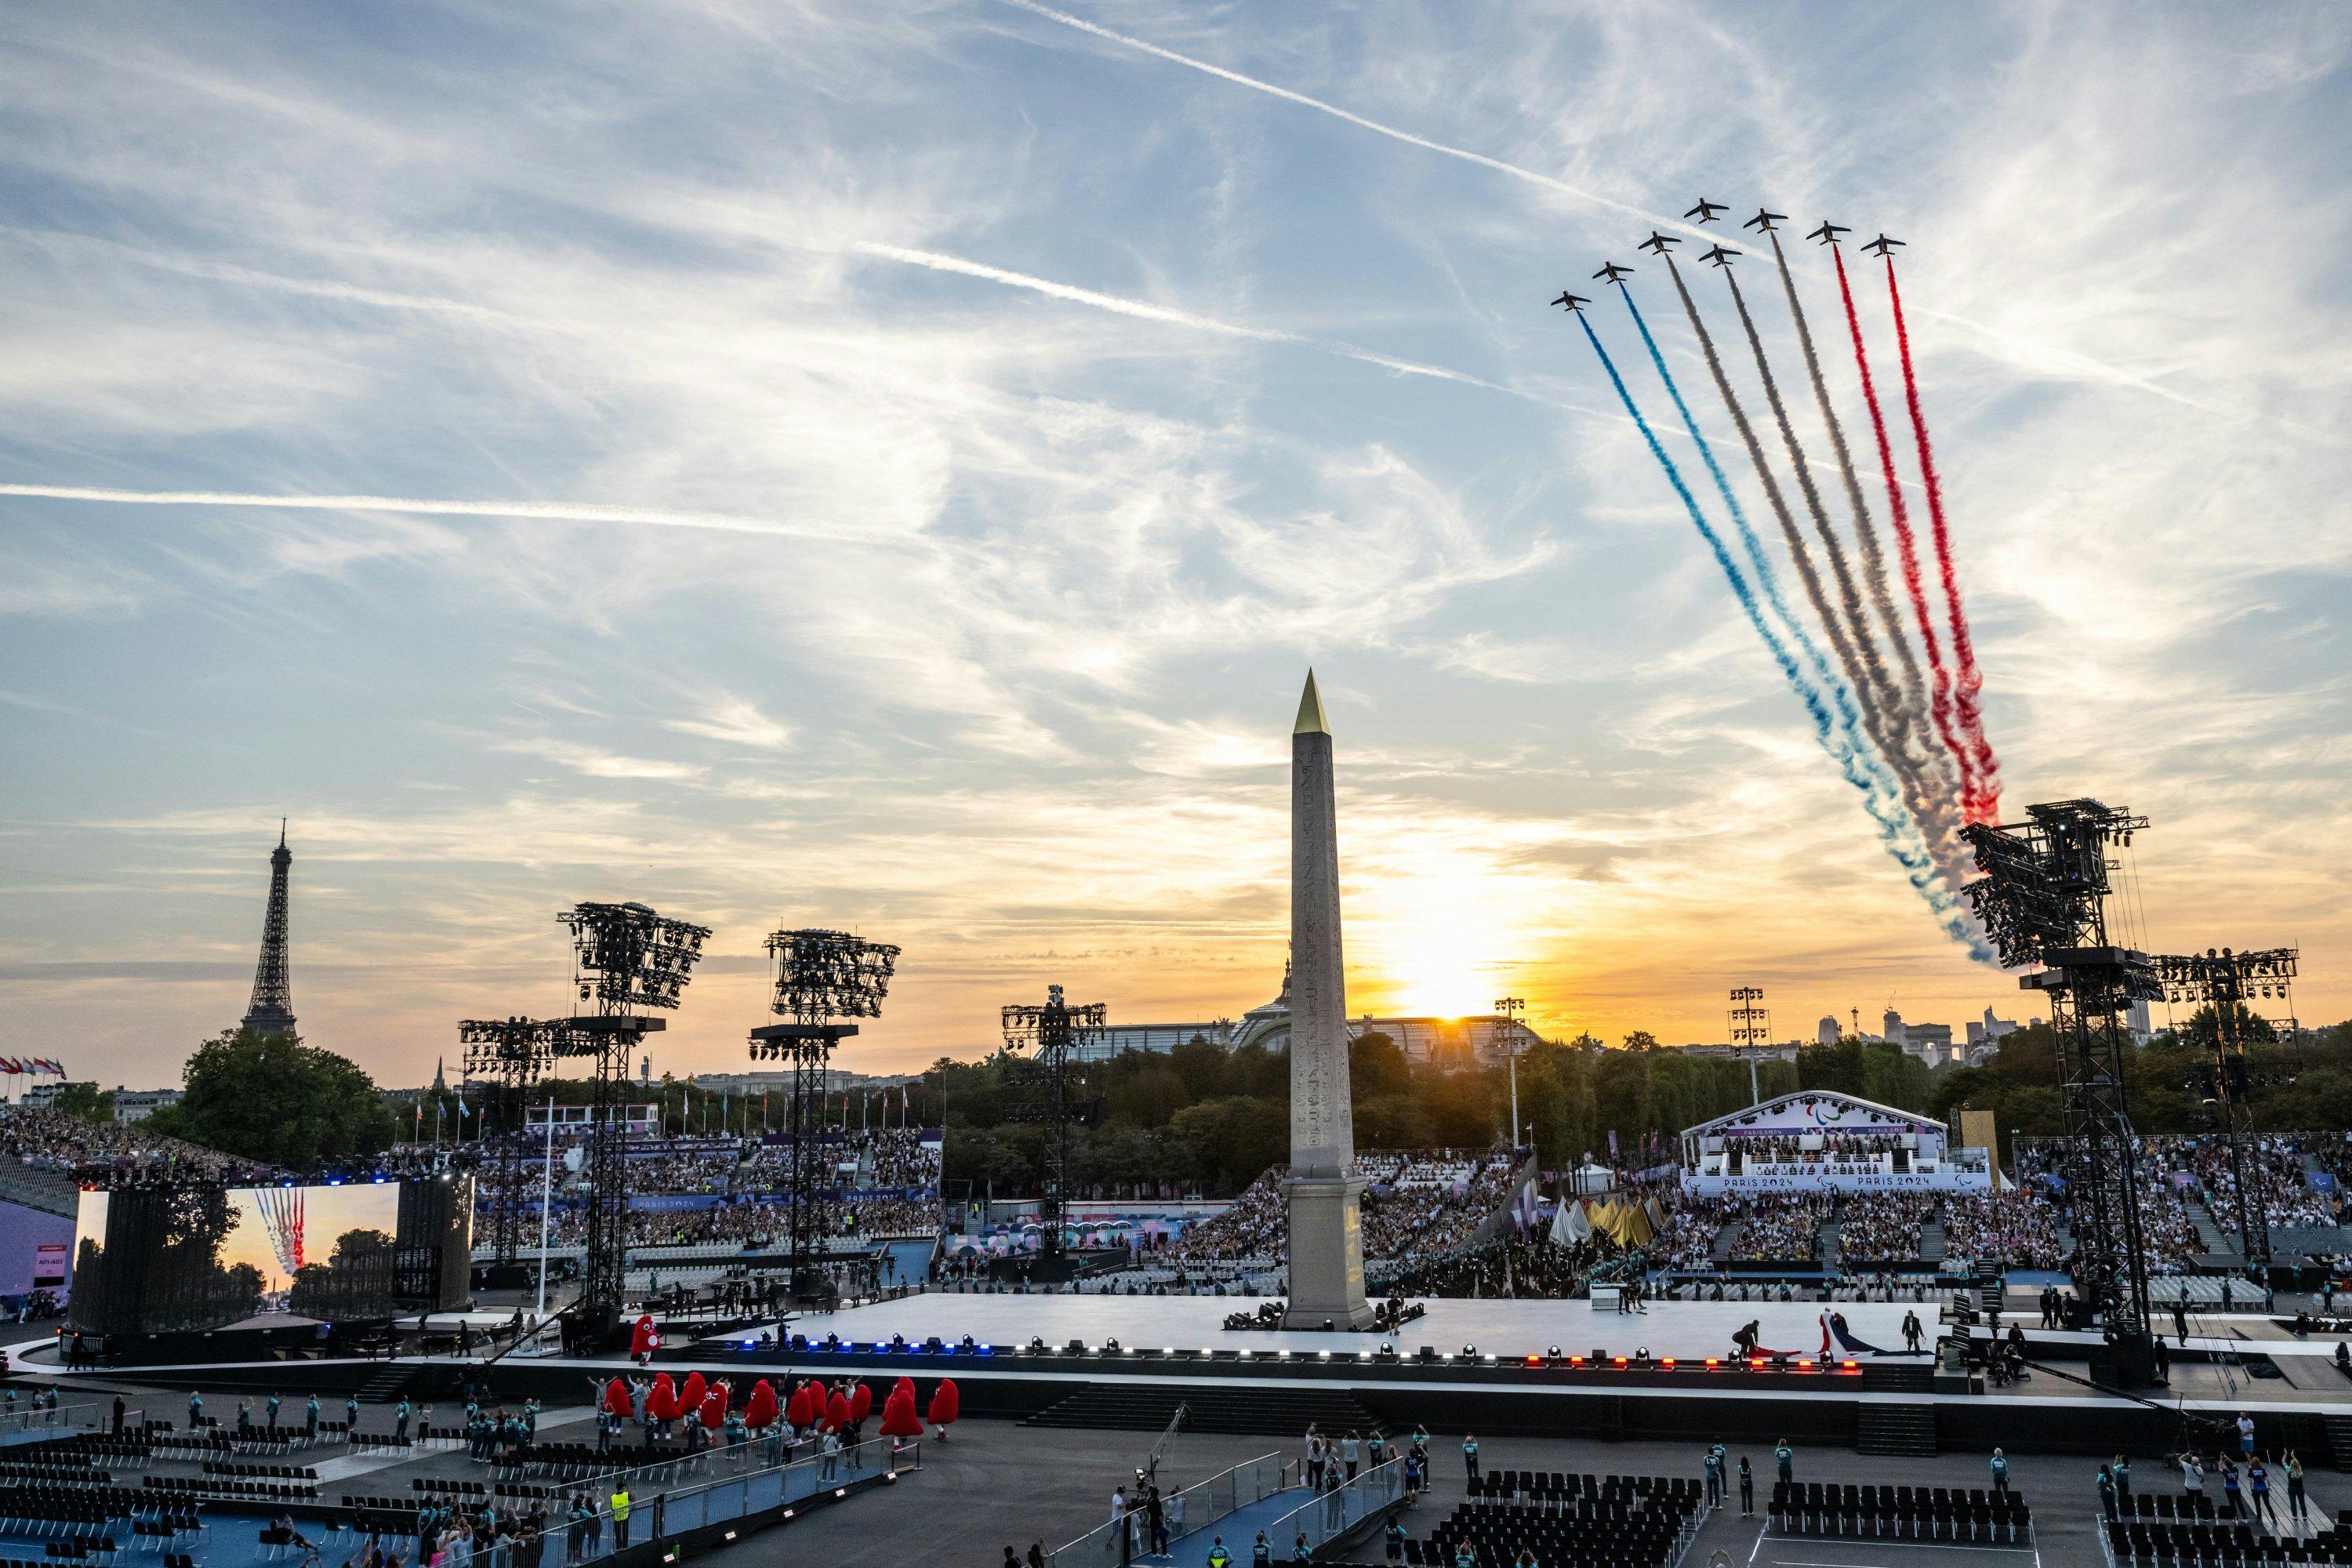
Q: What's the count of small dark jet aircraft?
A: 8